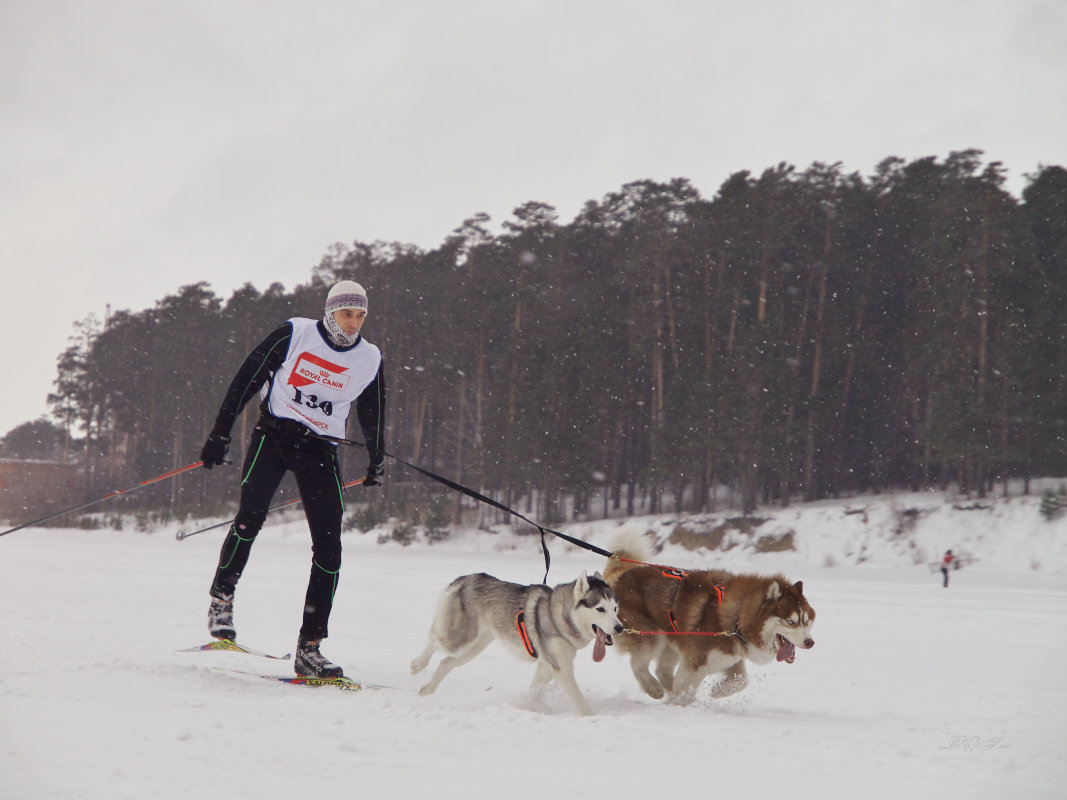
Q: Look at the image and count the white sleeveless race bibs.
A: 1